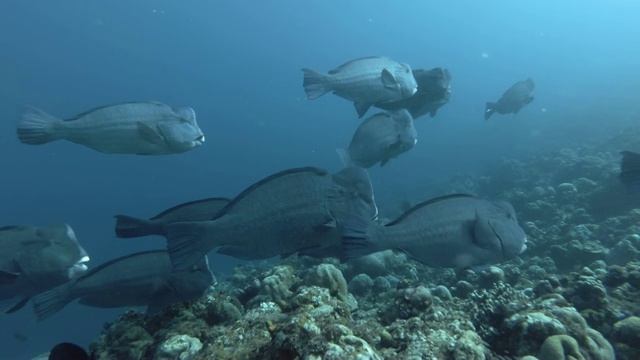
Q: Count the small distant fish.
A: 1